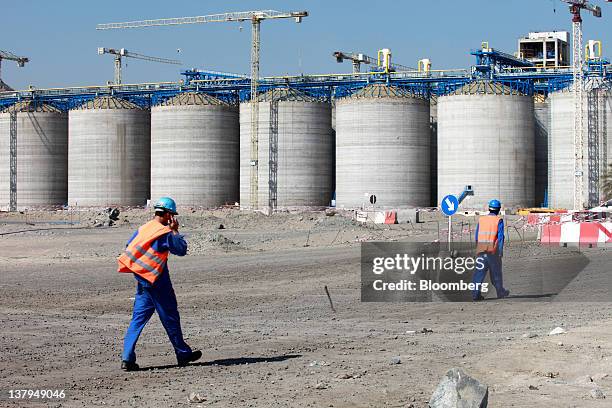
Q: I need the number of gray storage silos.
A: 7